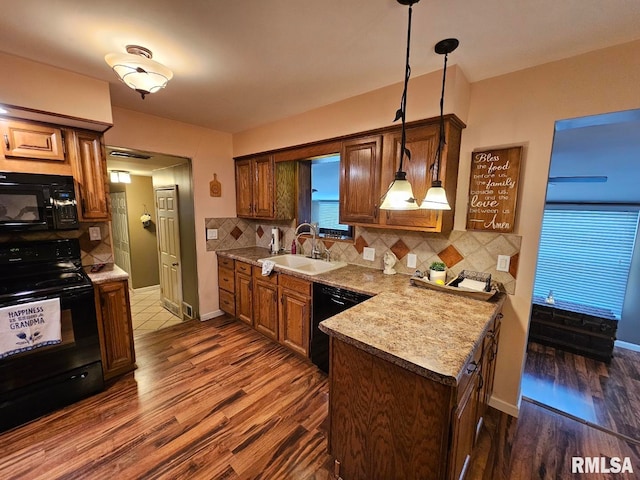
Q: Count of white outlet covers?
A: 5